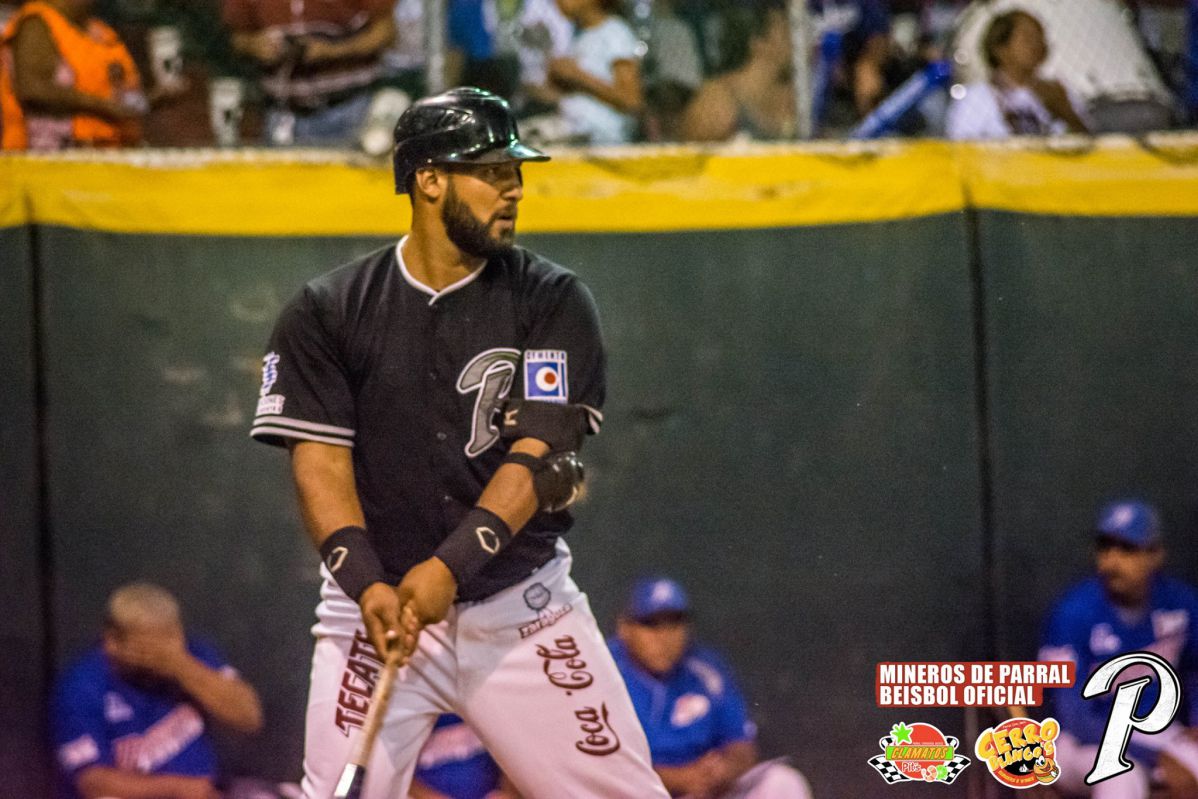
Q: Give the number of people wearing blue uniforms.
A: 4